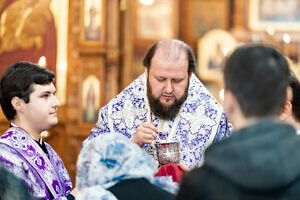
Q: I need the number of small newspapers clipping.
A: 0